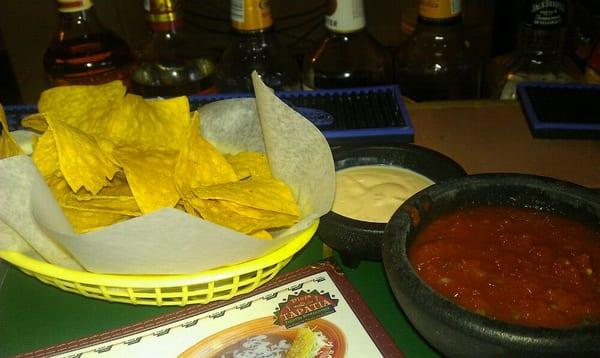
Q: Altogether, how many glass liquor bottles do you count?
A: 6